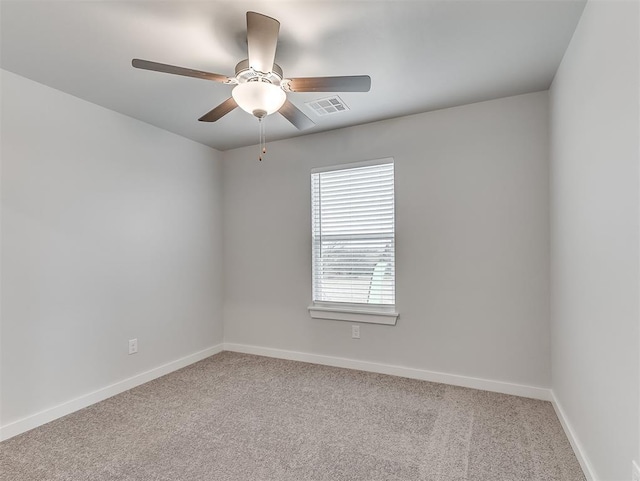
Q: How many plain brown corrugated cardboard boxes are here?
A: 0